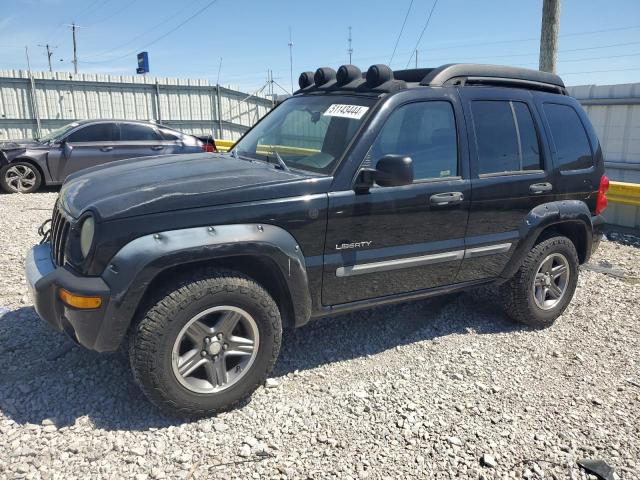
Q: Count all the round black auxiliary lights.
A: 4